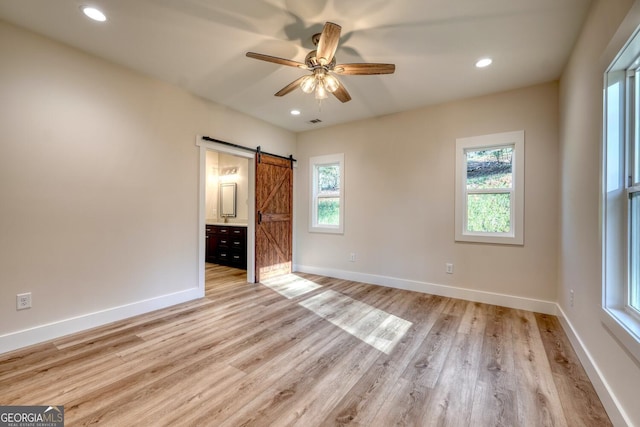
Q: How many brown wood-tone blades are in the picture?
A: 5